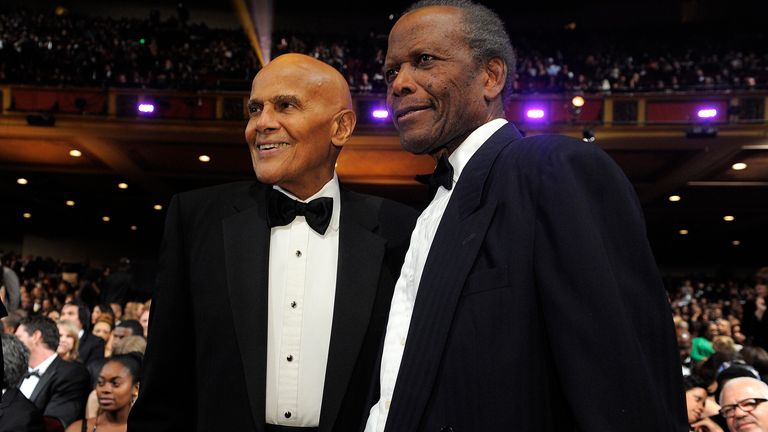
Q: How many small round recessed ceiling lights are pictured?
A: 14